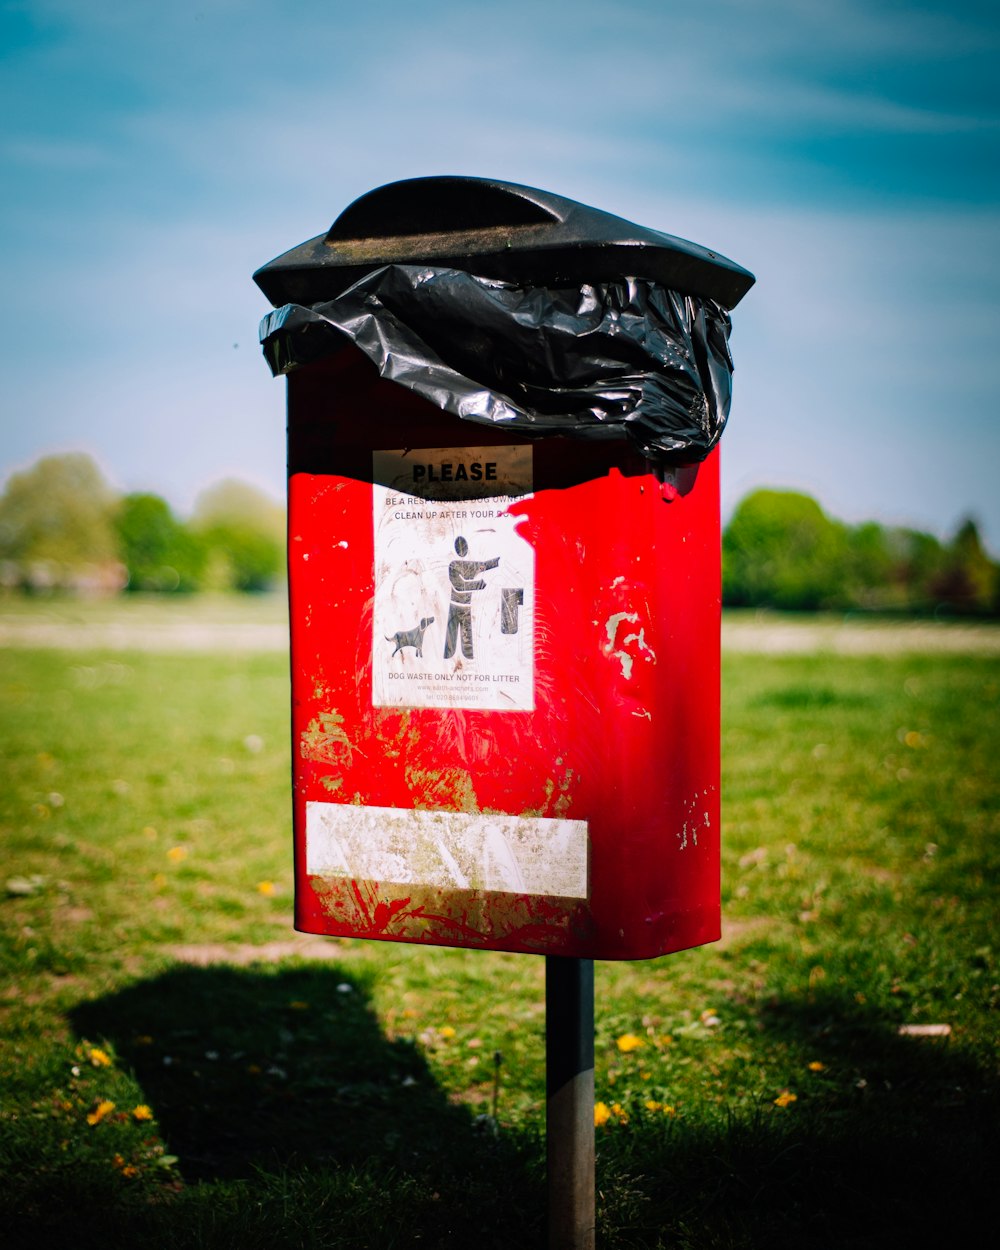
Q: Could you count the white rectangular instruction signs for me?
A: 1